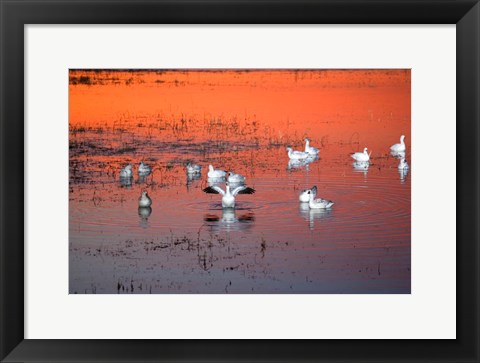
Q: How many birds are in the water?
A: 14